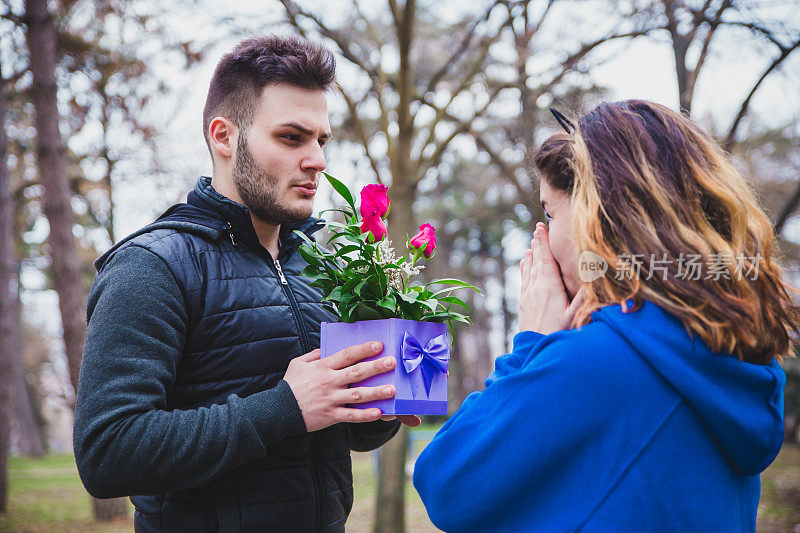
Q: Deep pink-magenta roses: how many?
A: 3